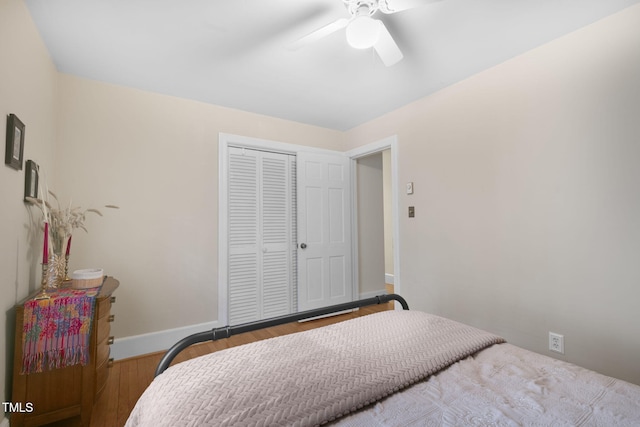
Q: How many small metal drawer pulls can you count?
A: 4